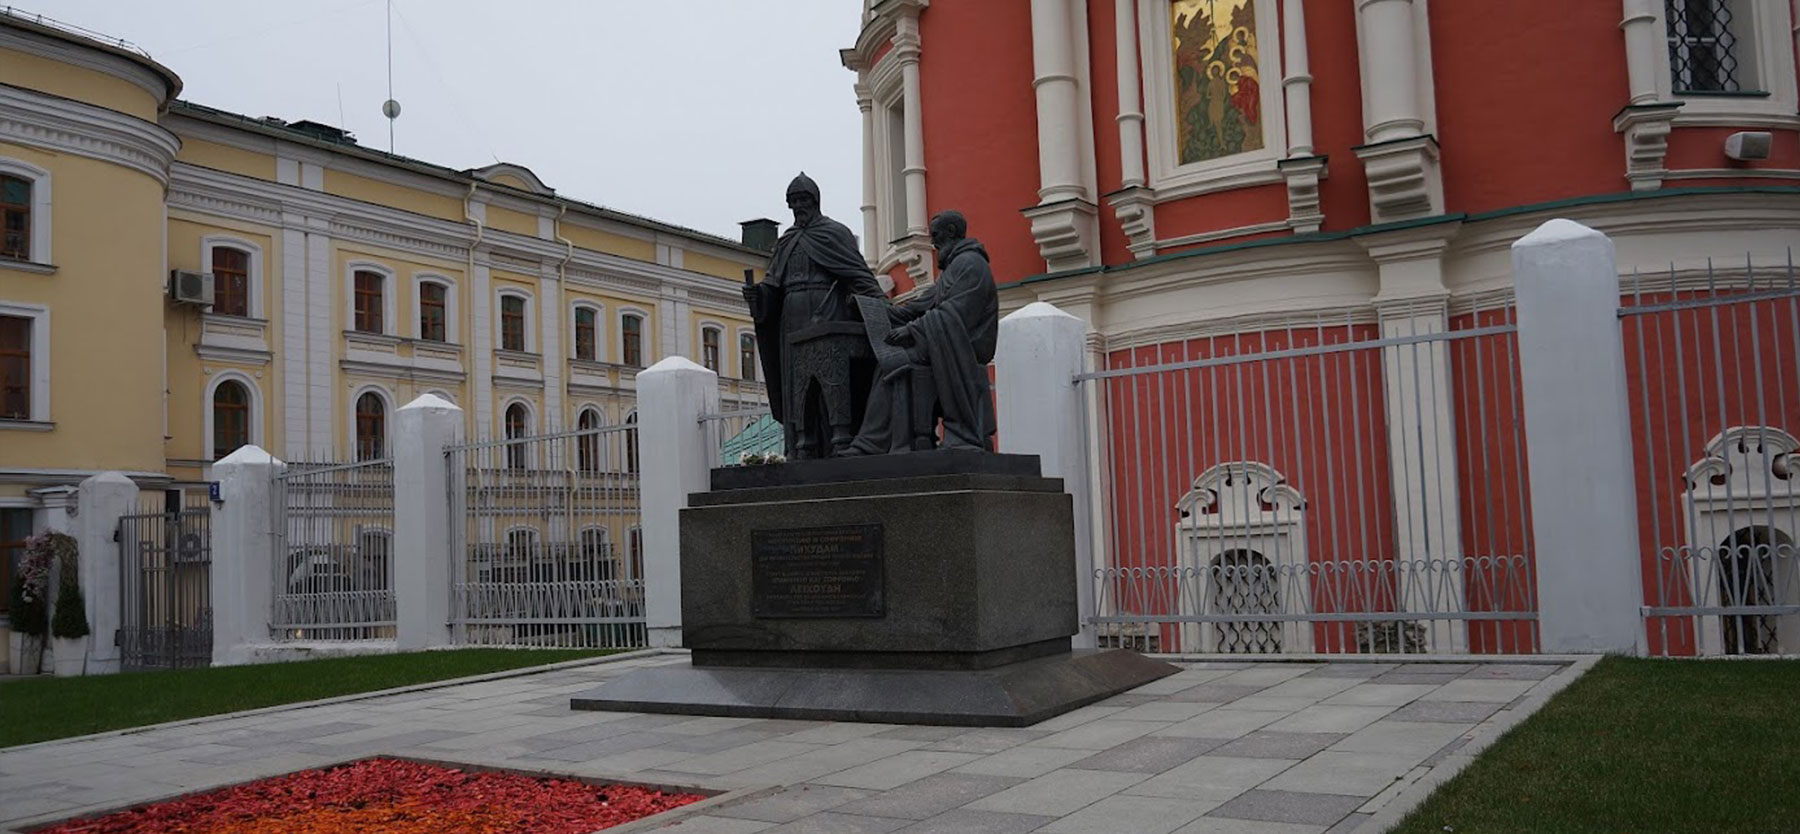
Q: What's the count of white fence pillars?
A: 6